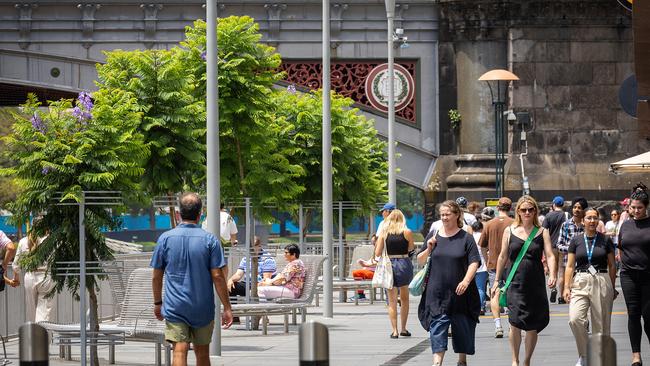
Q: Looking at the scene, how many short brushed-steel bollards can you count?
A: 3